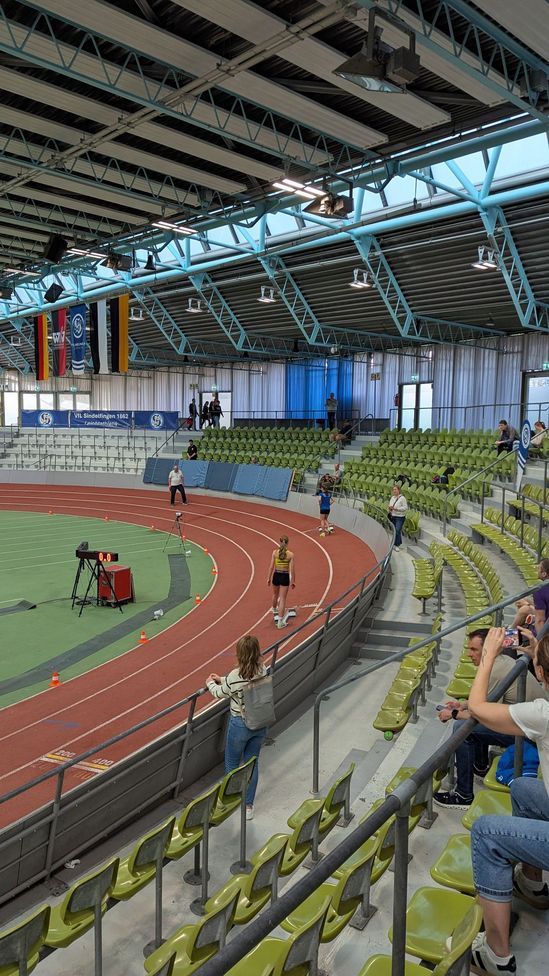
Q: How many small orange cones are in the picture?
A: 9